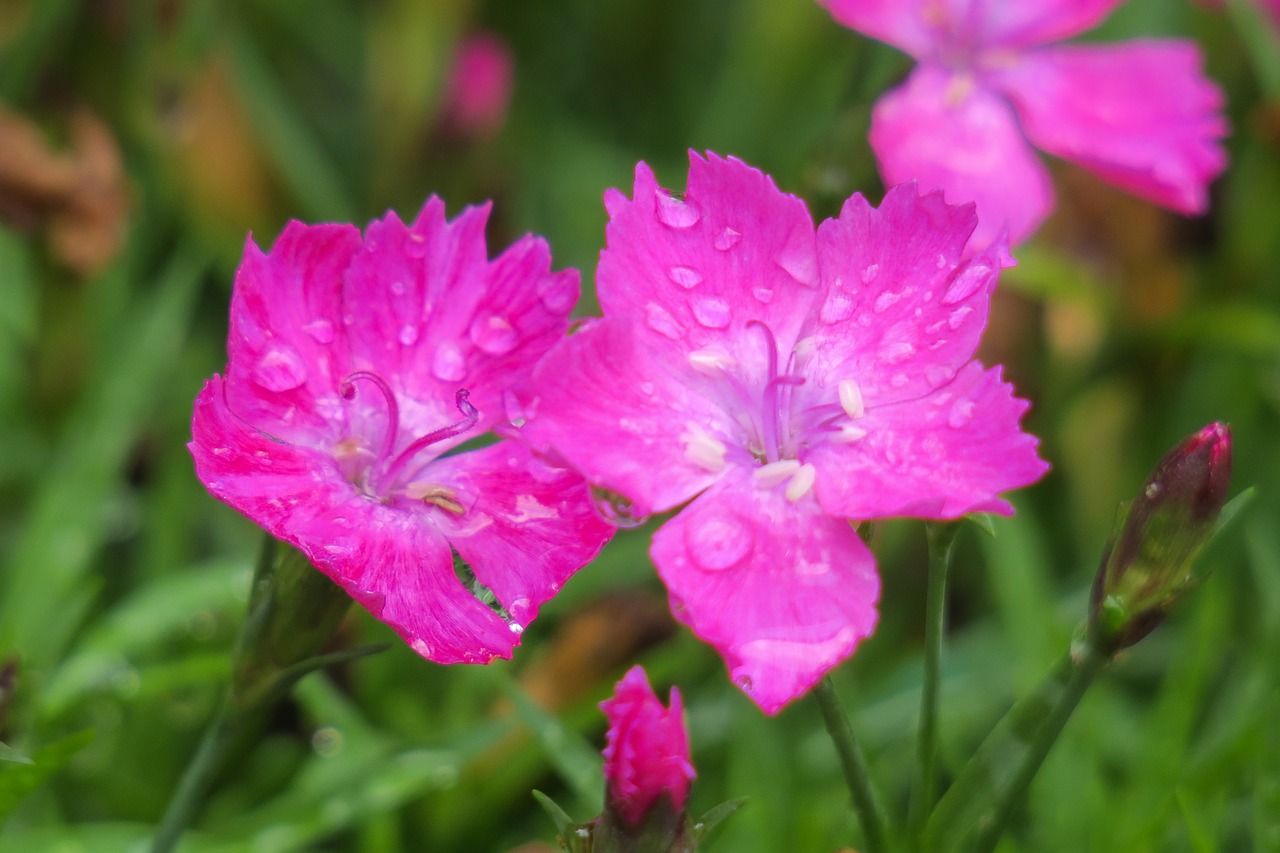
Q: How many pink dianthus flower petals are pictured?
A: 14